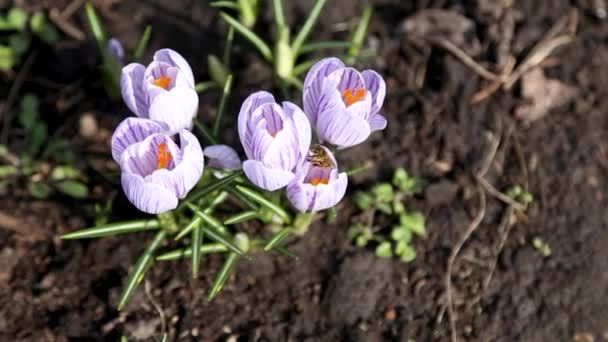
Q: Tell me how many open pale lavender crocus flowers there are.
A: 5